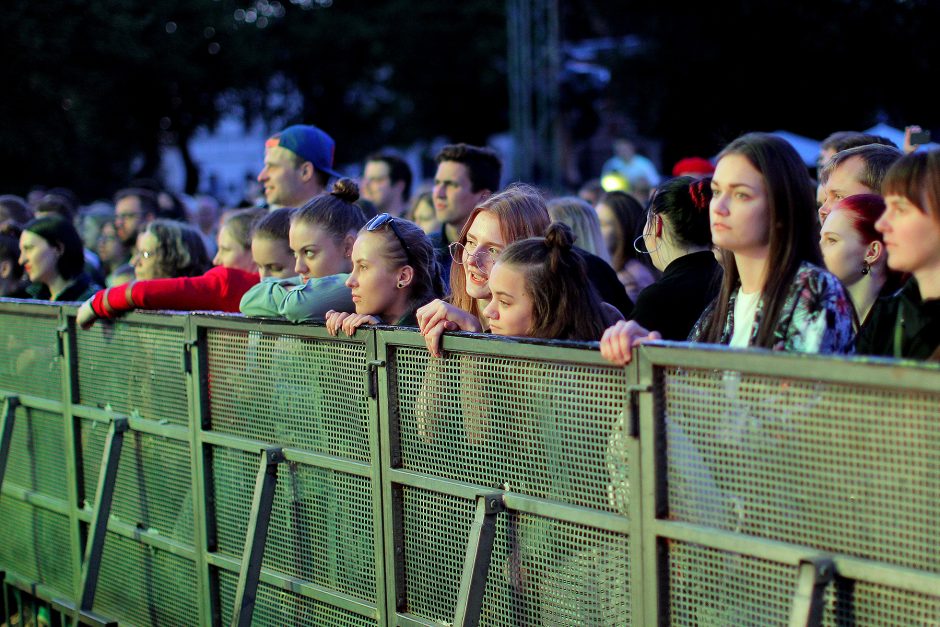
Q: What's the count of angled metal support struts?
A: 5